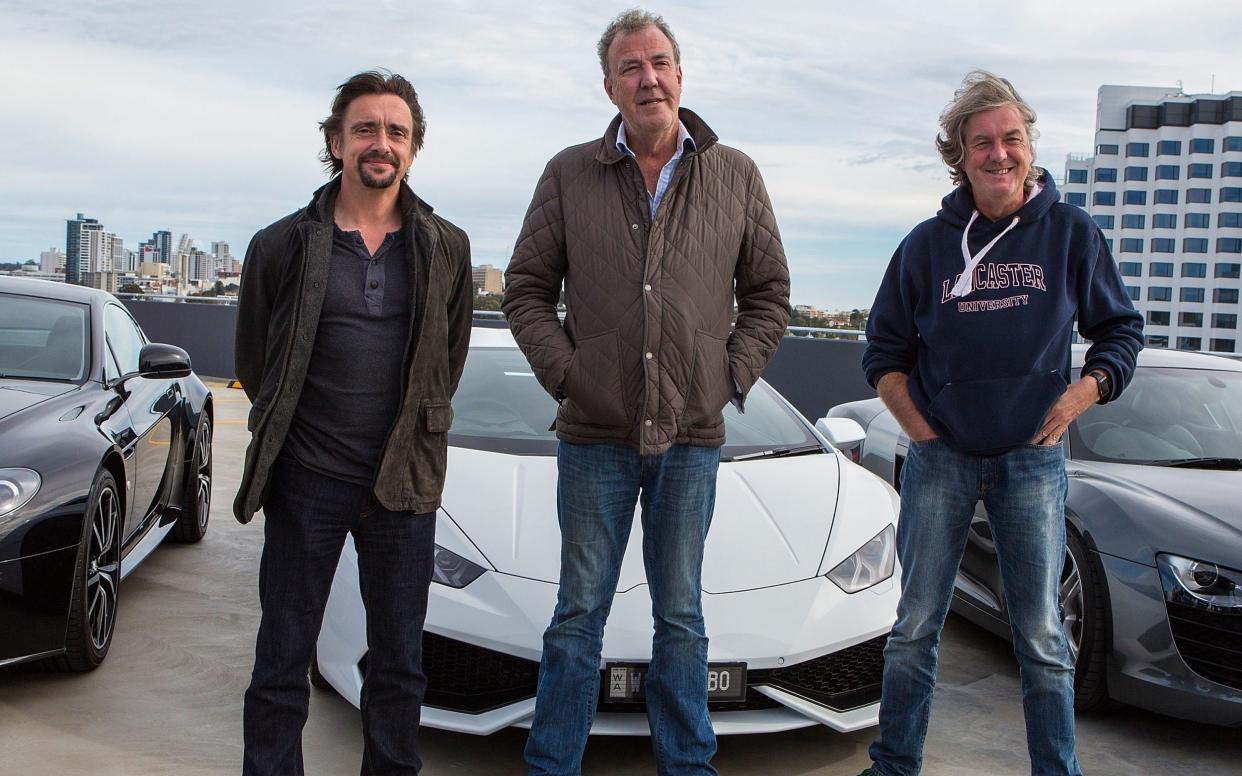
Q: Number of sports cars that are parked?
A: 3